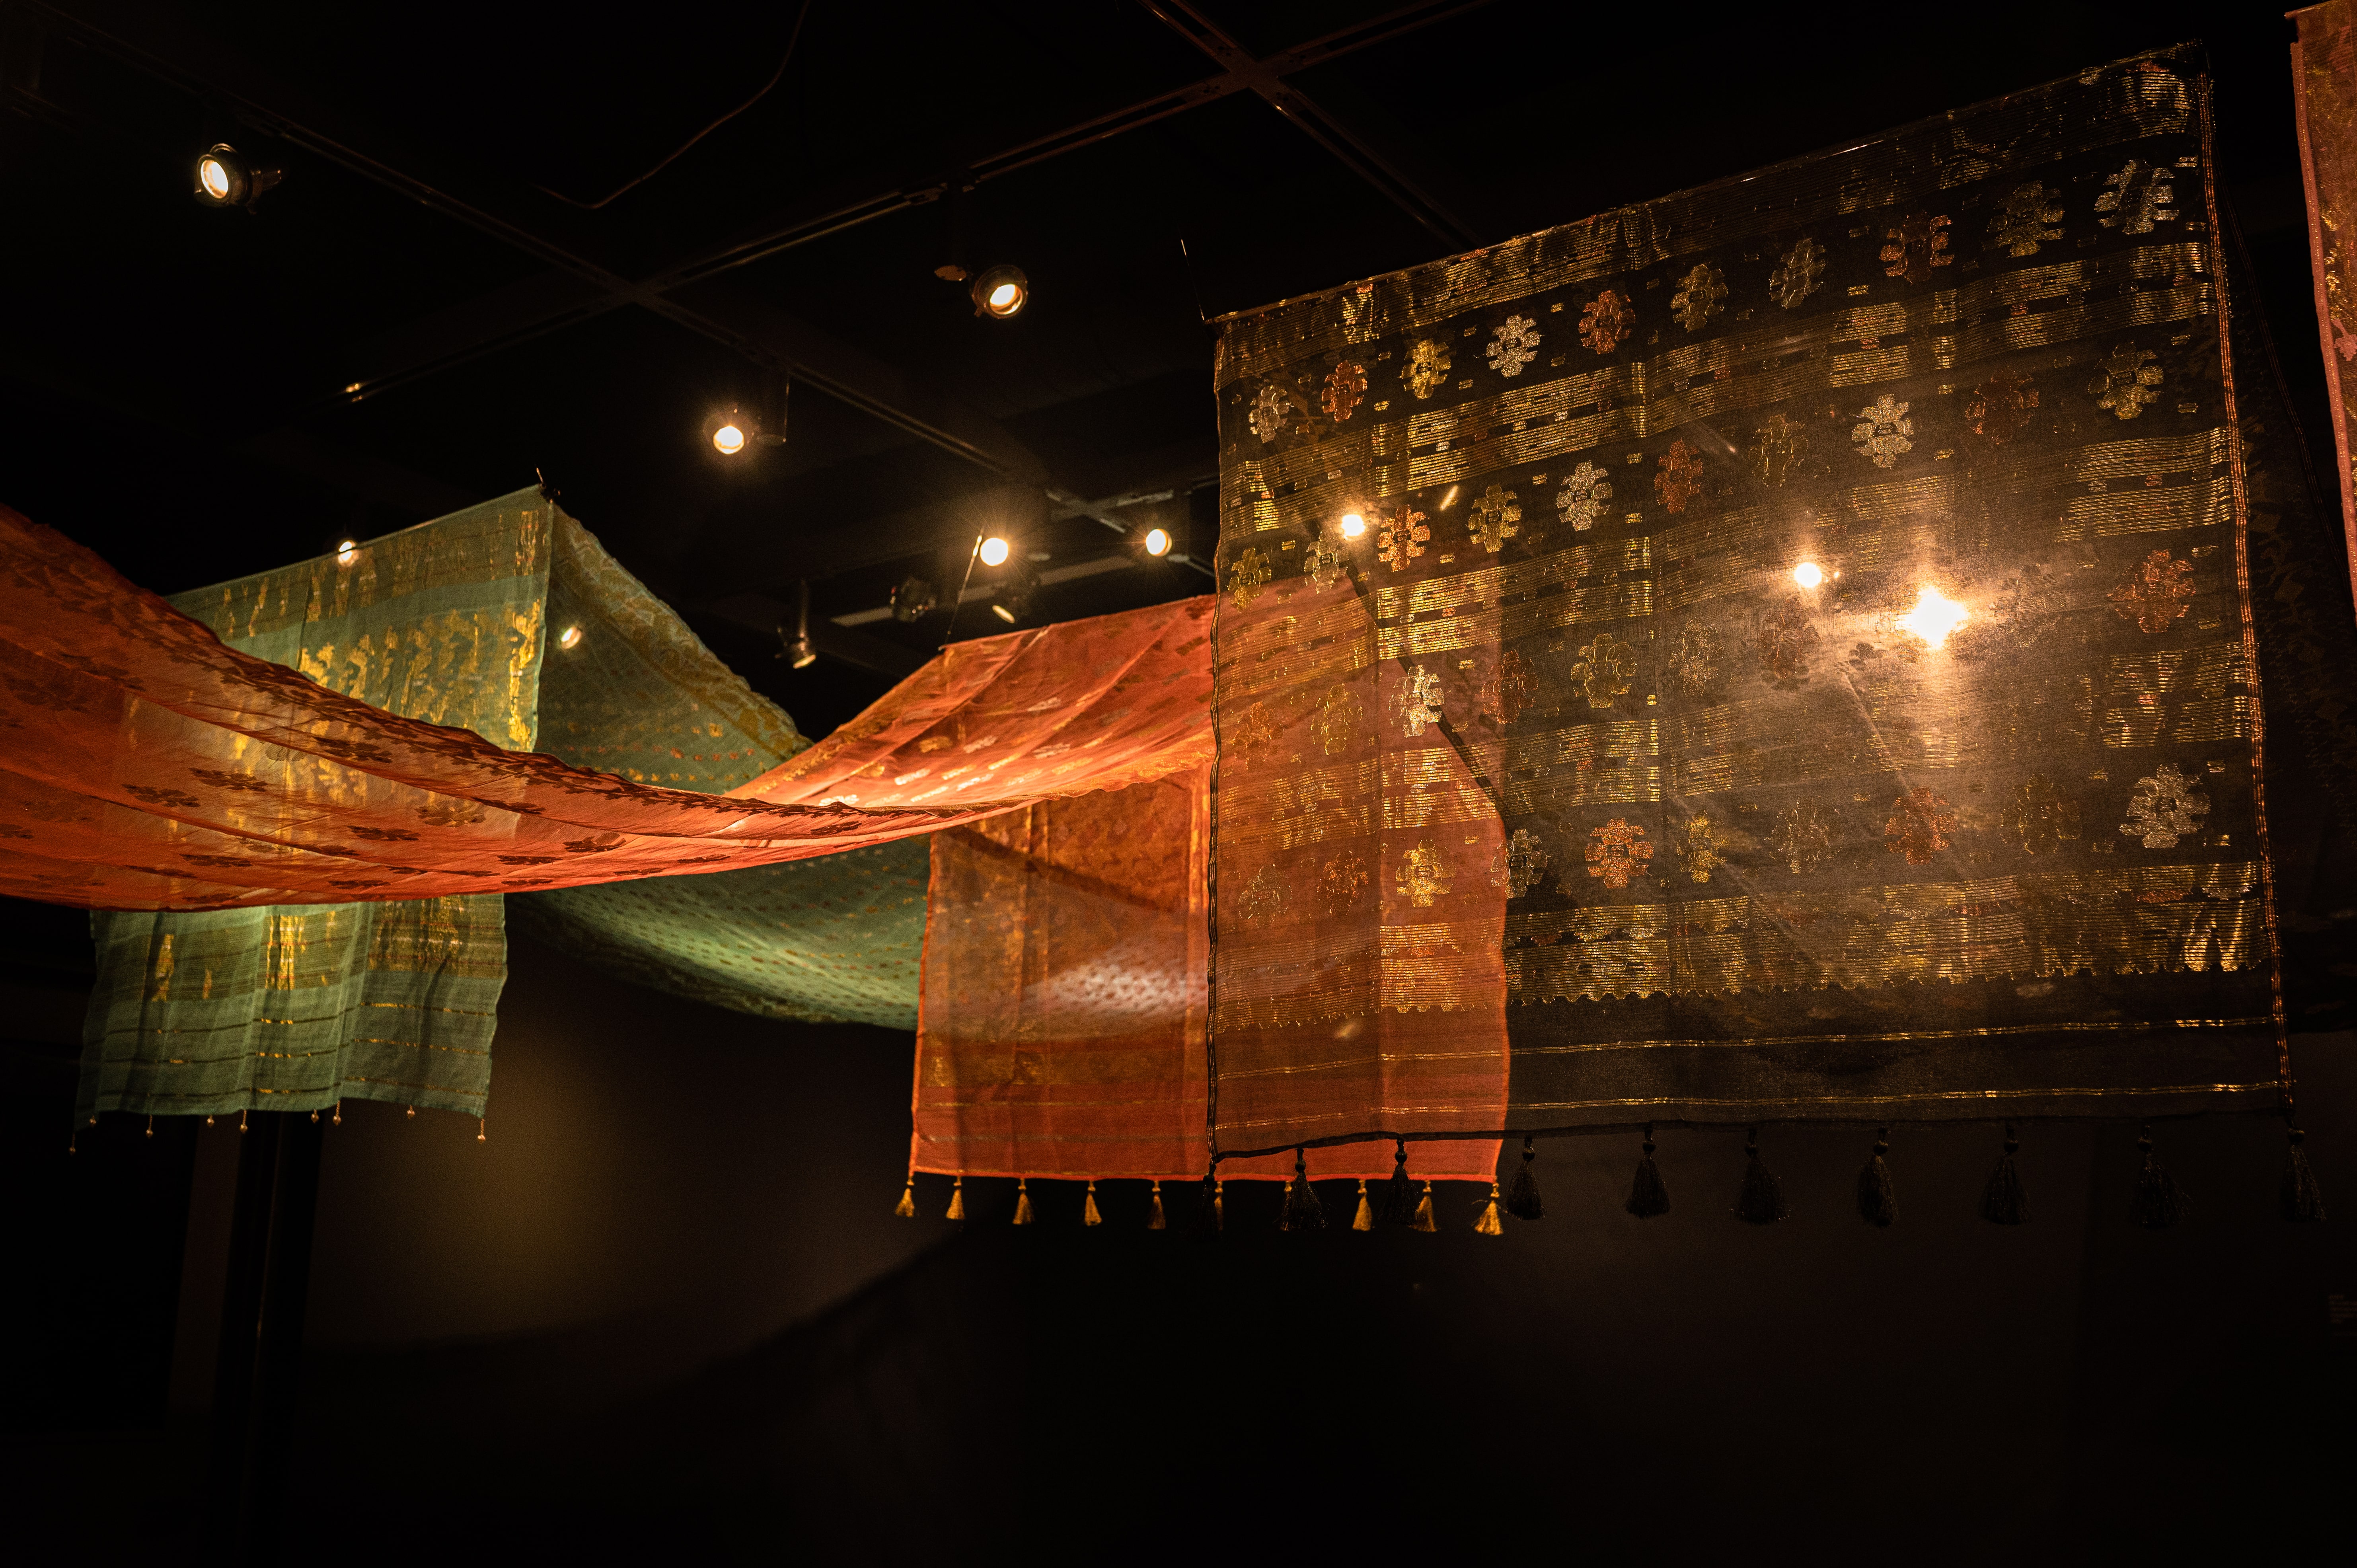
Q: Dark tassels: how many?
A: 10